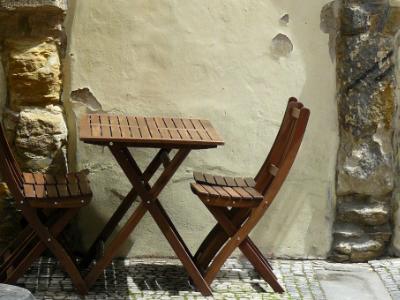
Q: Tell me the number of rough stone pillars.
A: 2